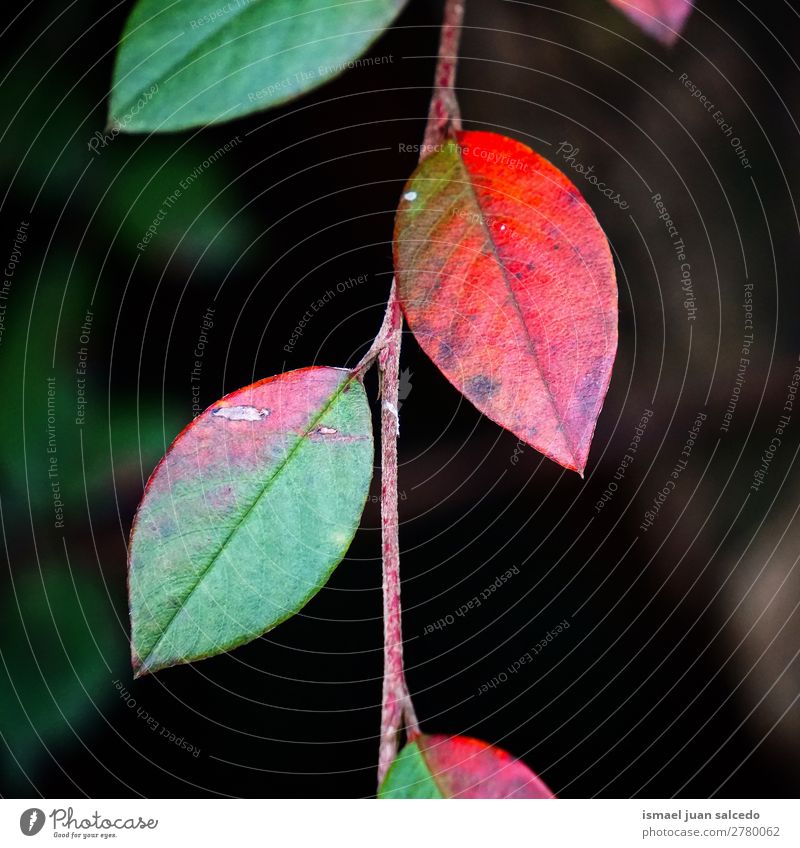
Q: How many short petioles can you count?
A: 3